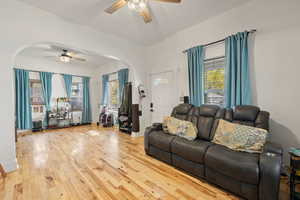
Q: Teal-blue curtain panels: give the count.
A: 8